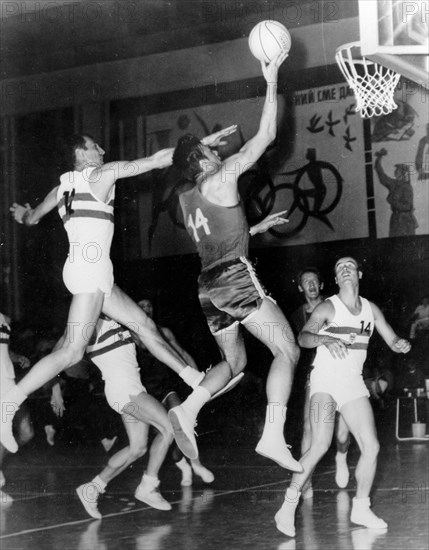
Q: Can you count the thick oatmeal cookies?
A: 0